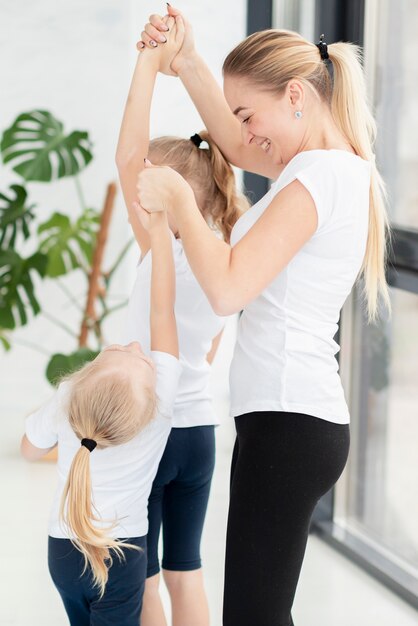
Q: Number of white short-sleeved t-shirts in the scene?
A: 3